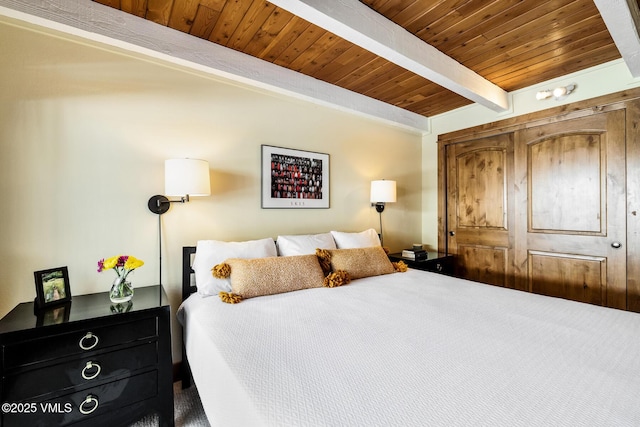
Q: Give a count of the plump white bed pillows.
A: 3